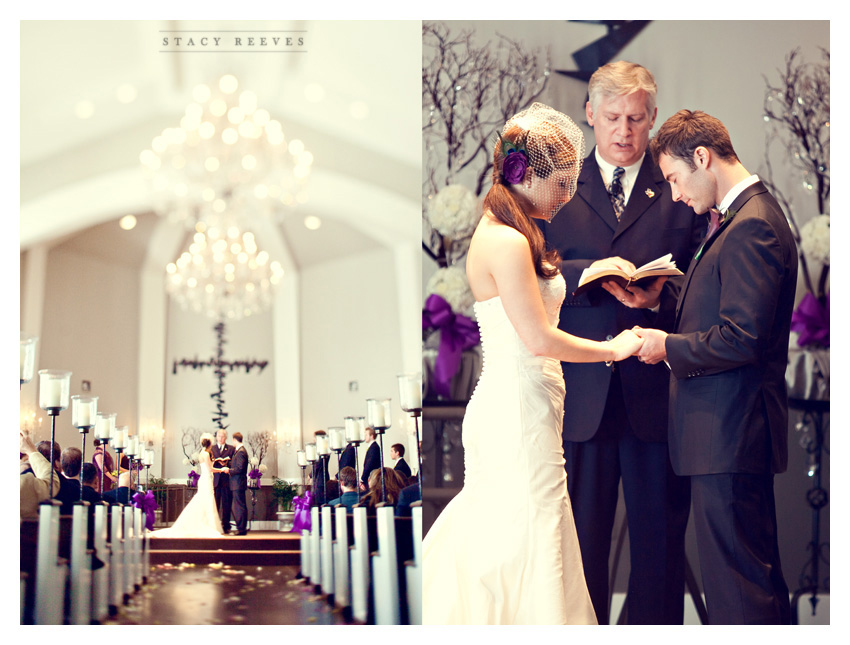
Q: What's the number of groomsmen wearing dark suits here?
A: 4